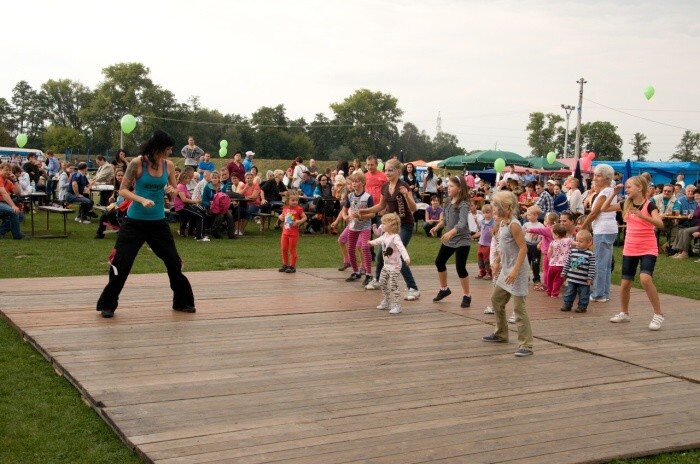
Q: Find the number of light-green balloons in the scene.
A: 7